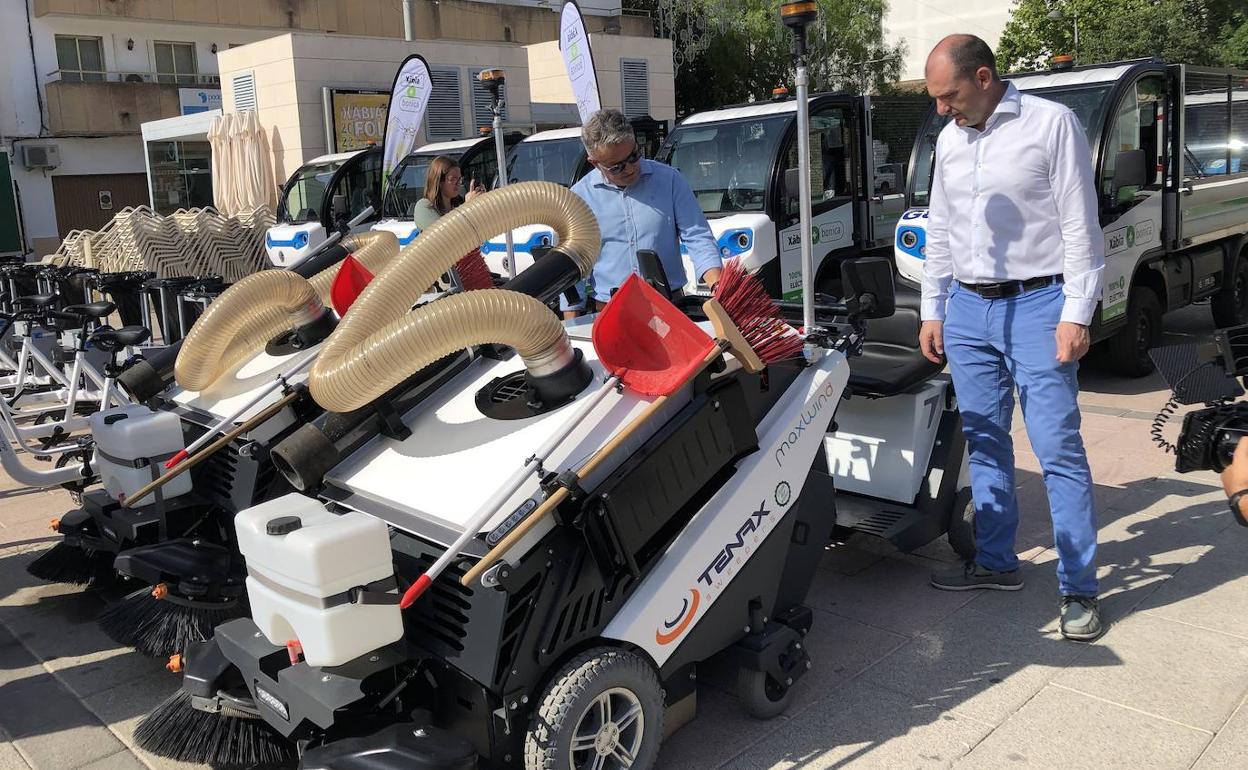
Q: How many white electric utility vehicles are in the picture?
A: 5